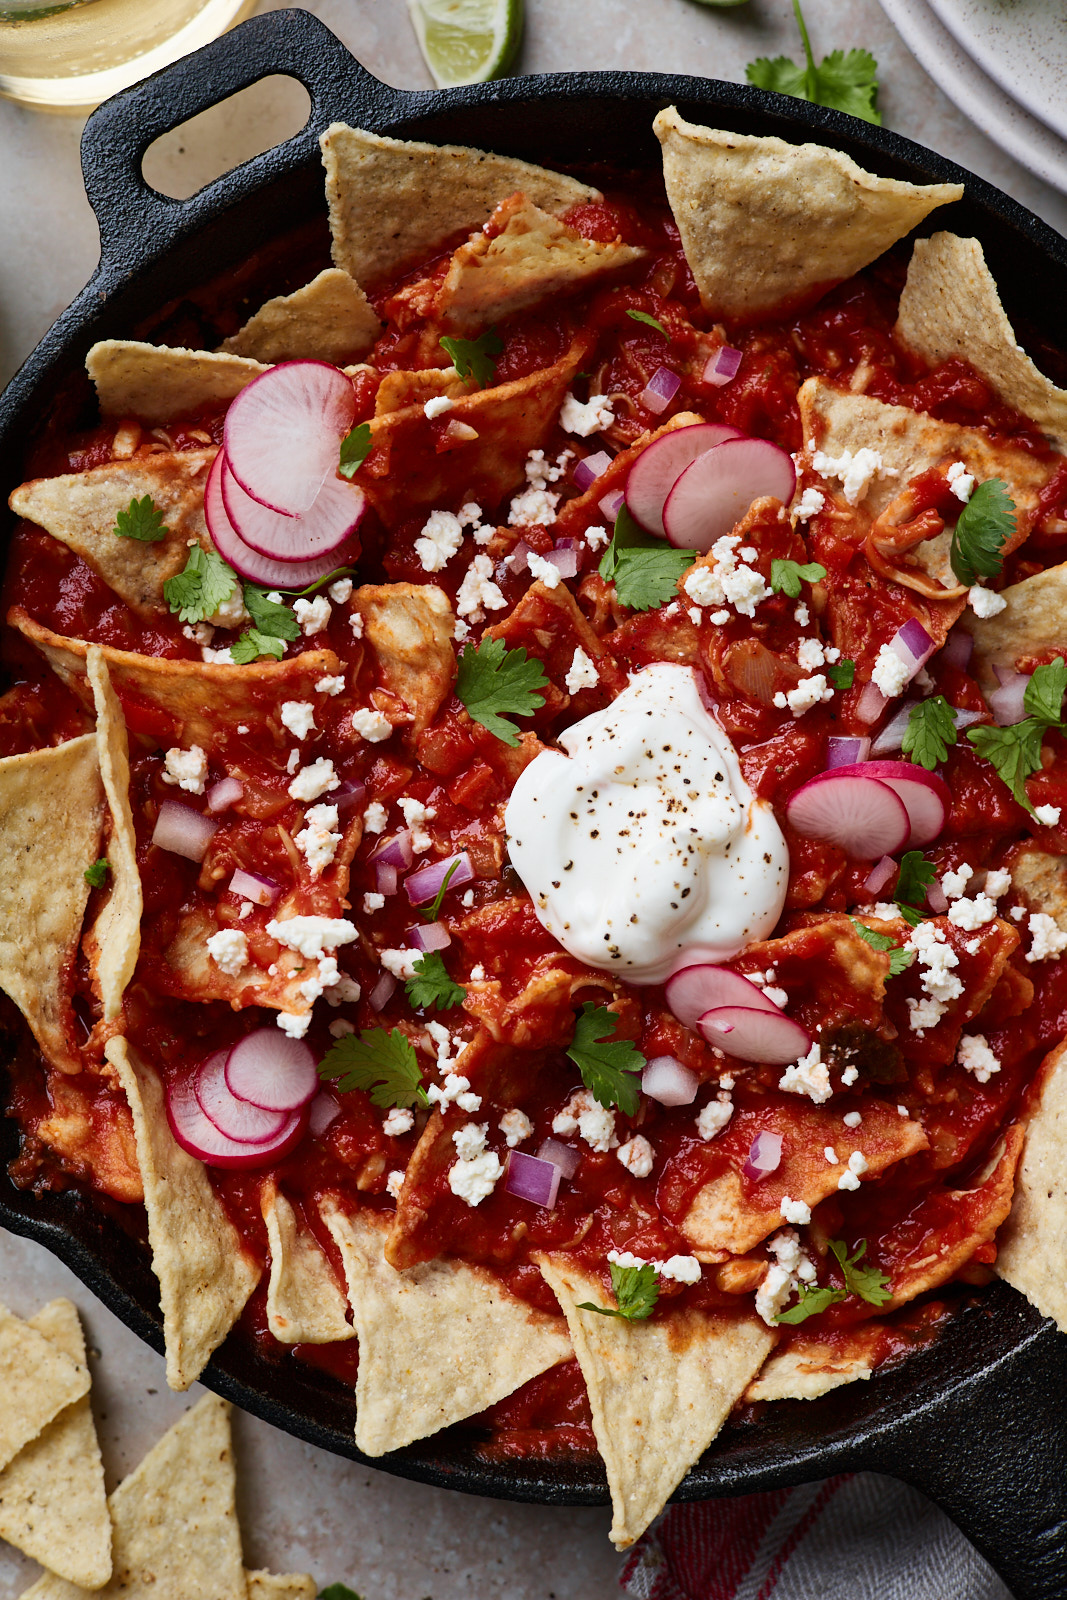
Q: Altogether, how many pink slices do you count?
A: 12